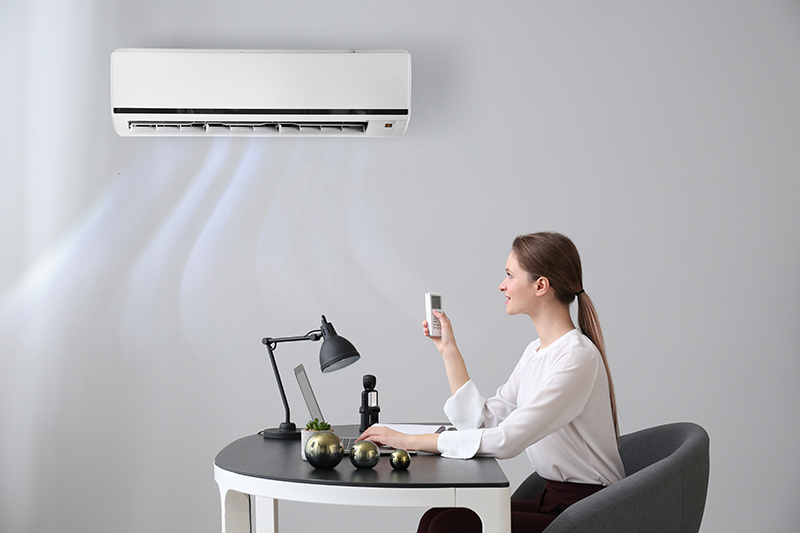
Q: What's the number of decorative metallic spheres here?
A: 3